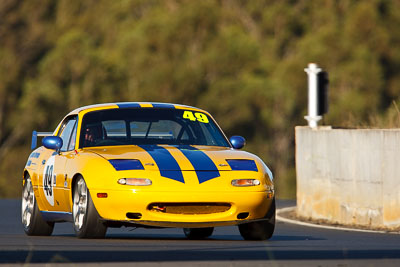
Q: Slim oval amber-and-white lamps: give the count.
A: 2